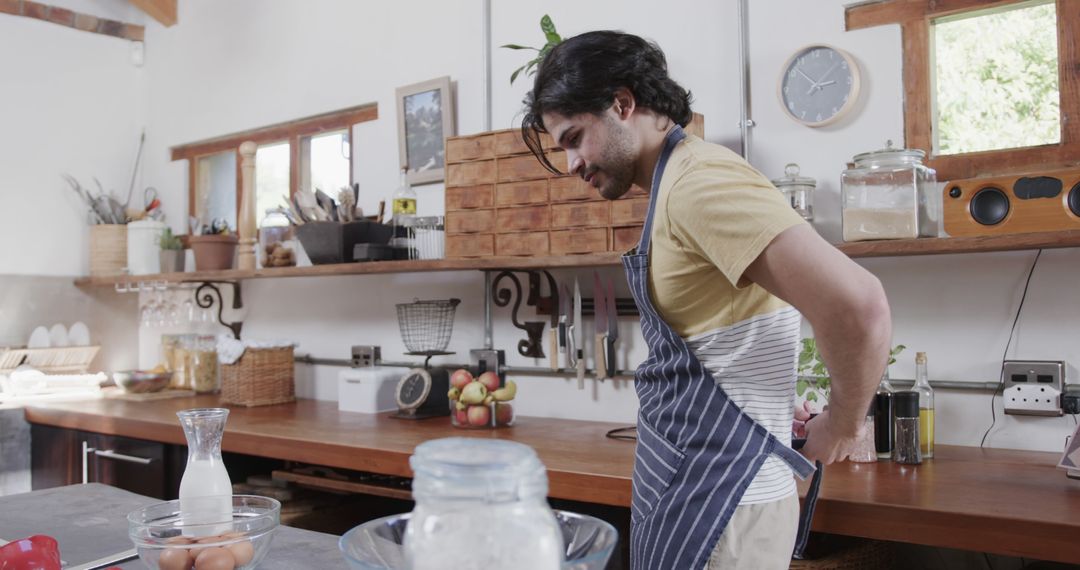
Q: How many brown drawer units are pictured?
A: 1